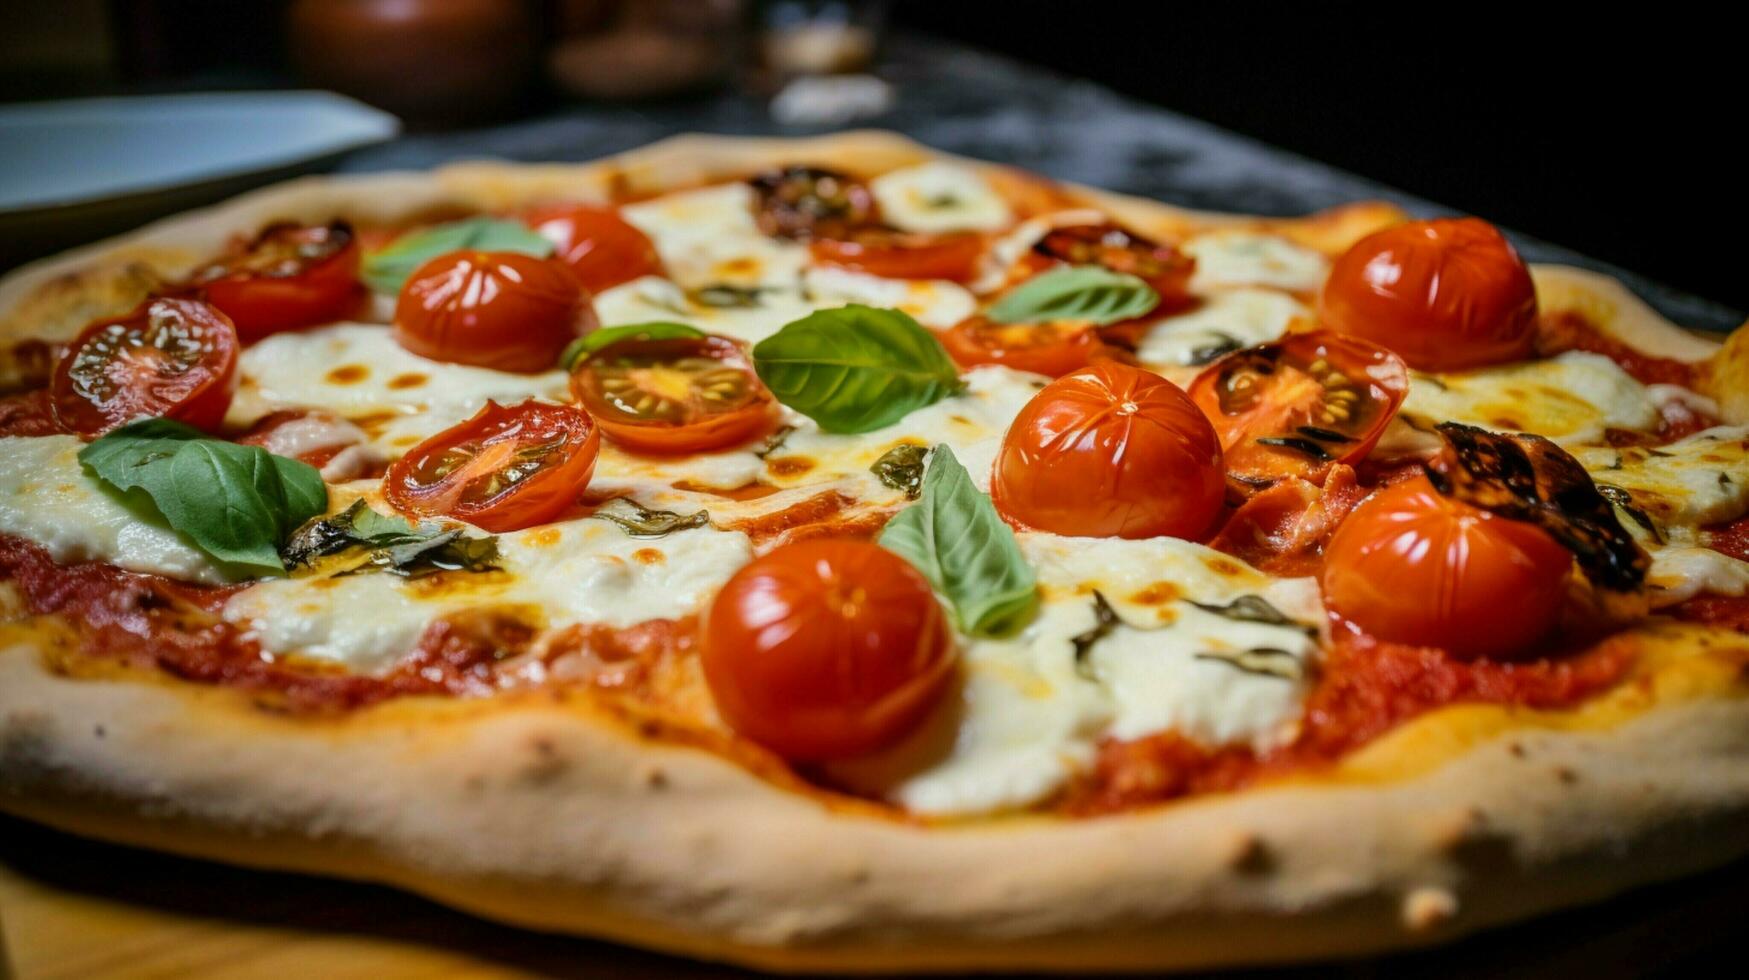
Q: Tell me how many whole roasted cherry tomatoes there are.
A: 6